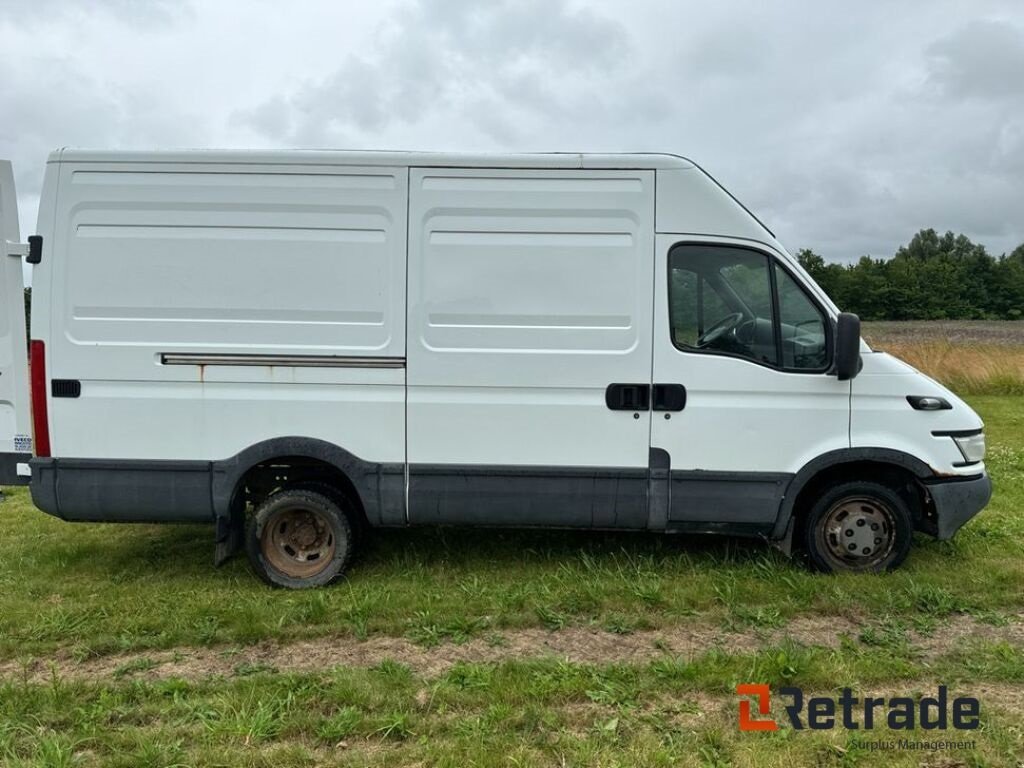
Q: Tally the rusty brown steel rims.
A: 2